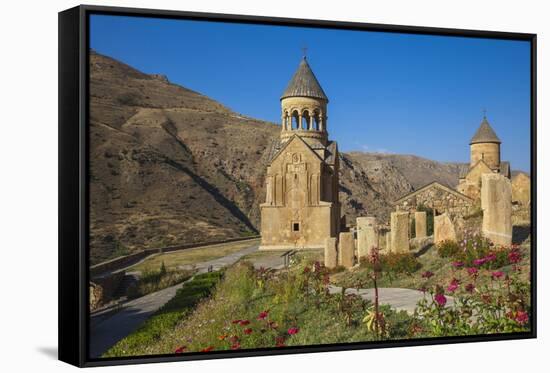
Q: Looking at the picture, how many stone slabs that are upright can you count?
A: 7